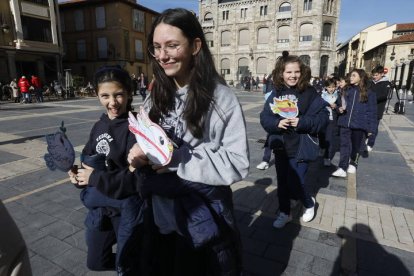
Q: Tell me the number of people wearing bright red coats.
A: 2